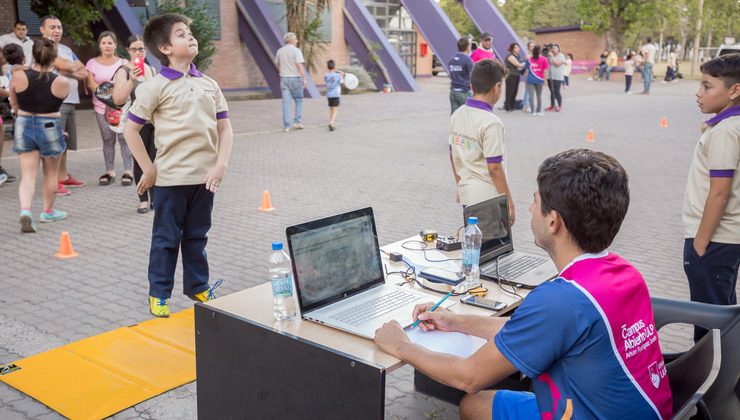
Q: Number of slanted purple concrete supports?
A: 5